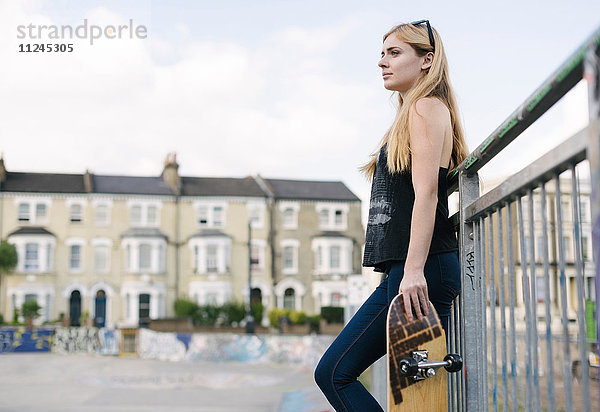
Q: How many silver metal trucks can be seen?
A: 1